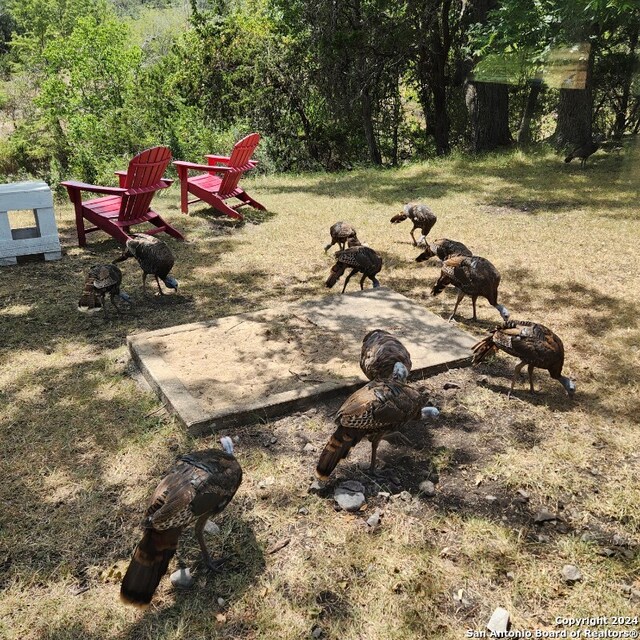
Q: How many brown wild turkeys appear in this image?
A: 12